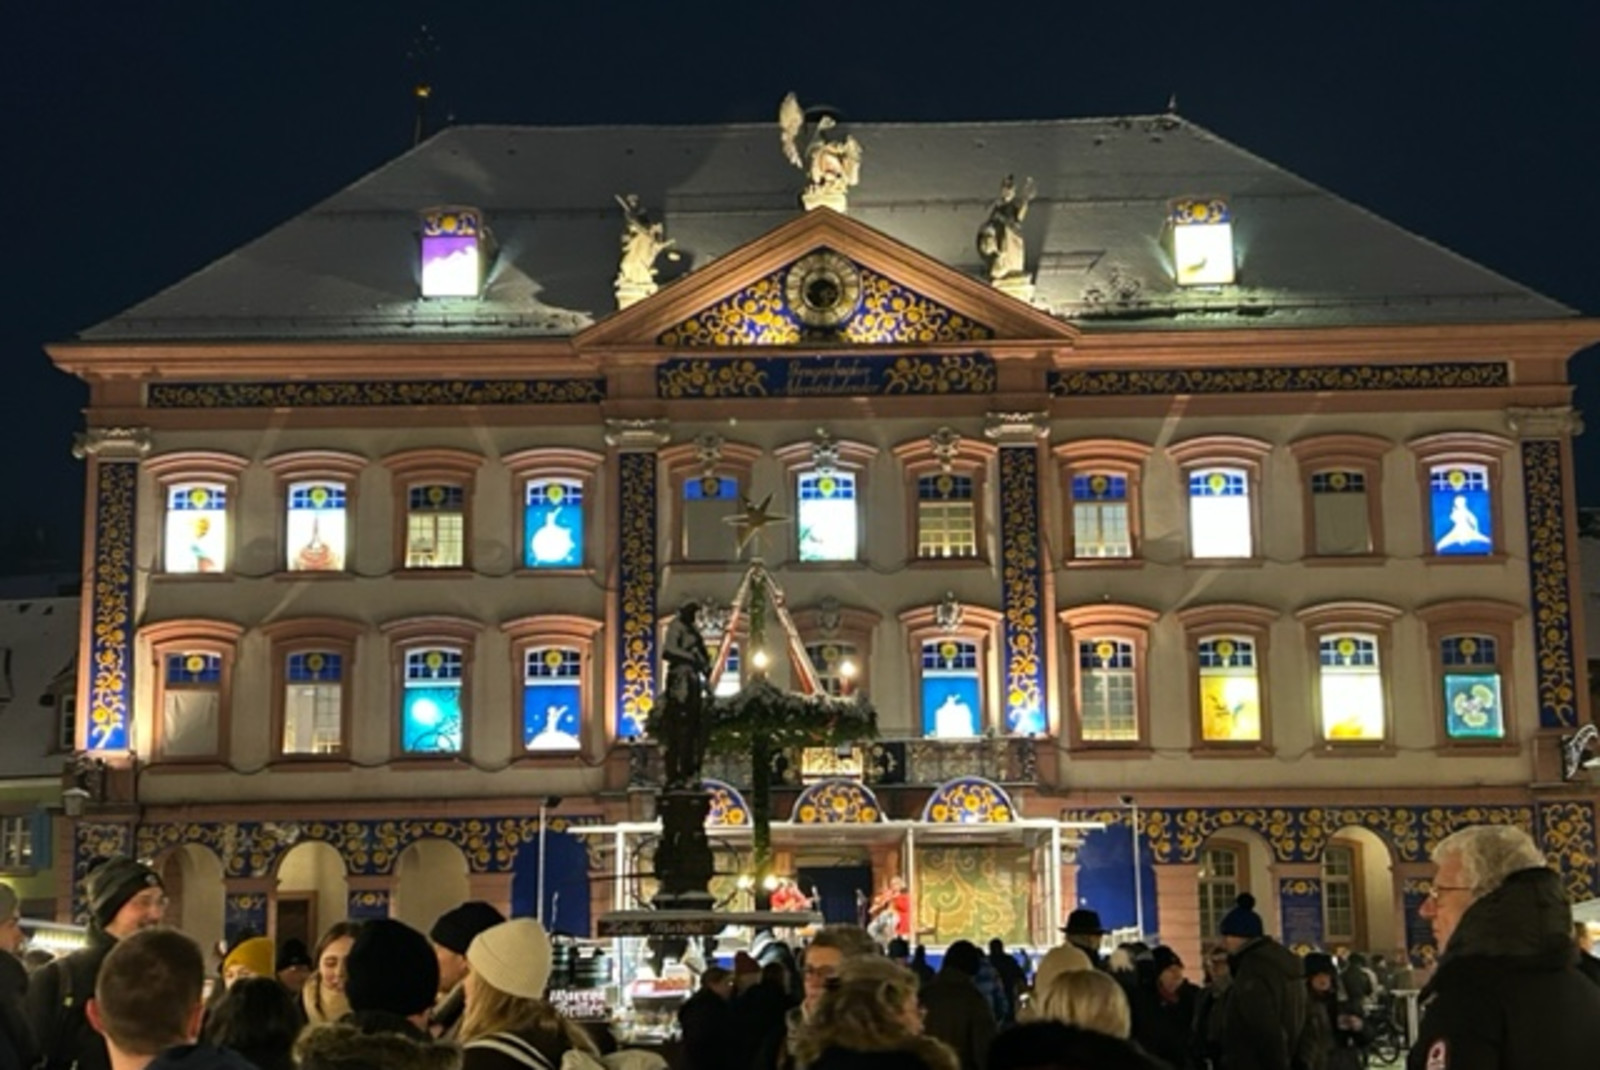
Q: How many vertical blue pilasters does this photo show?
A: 4